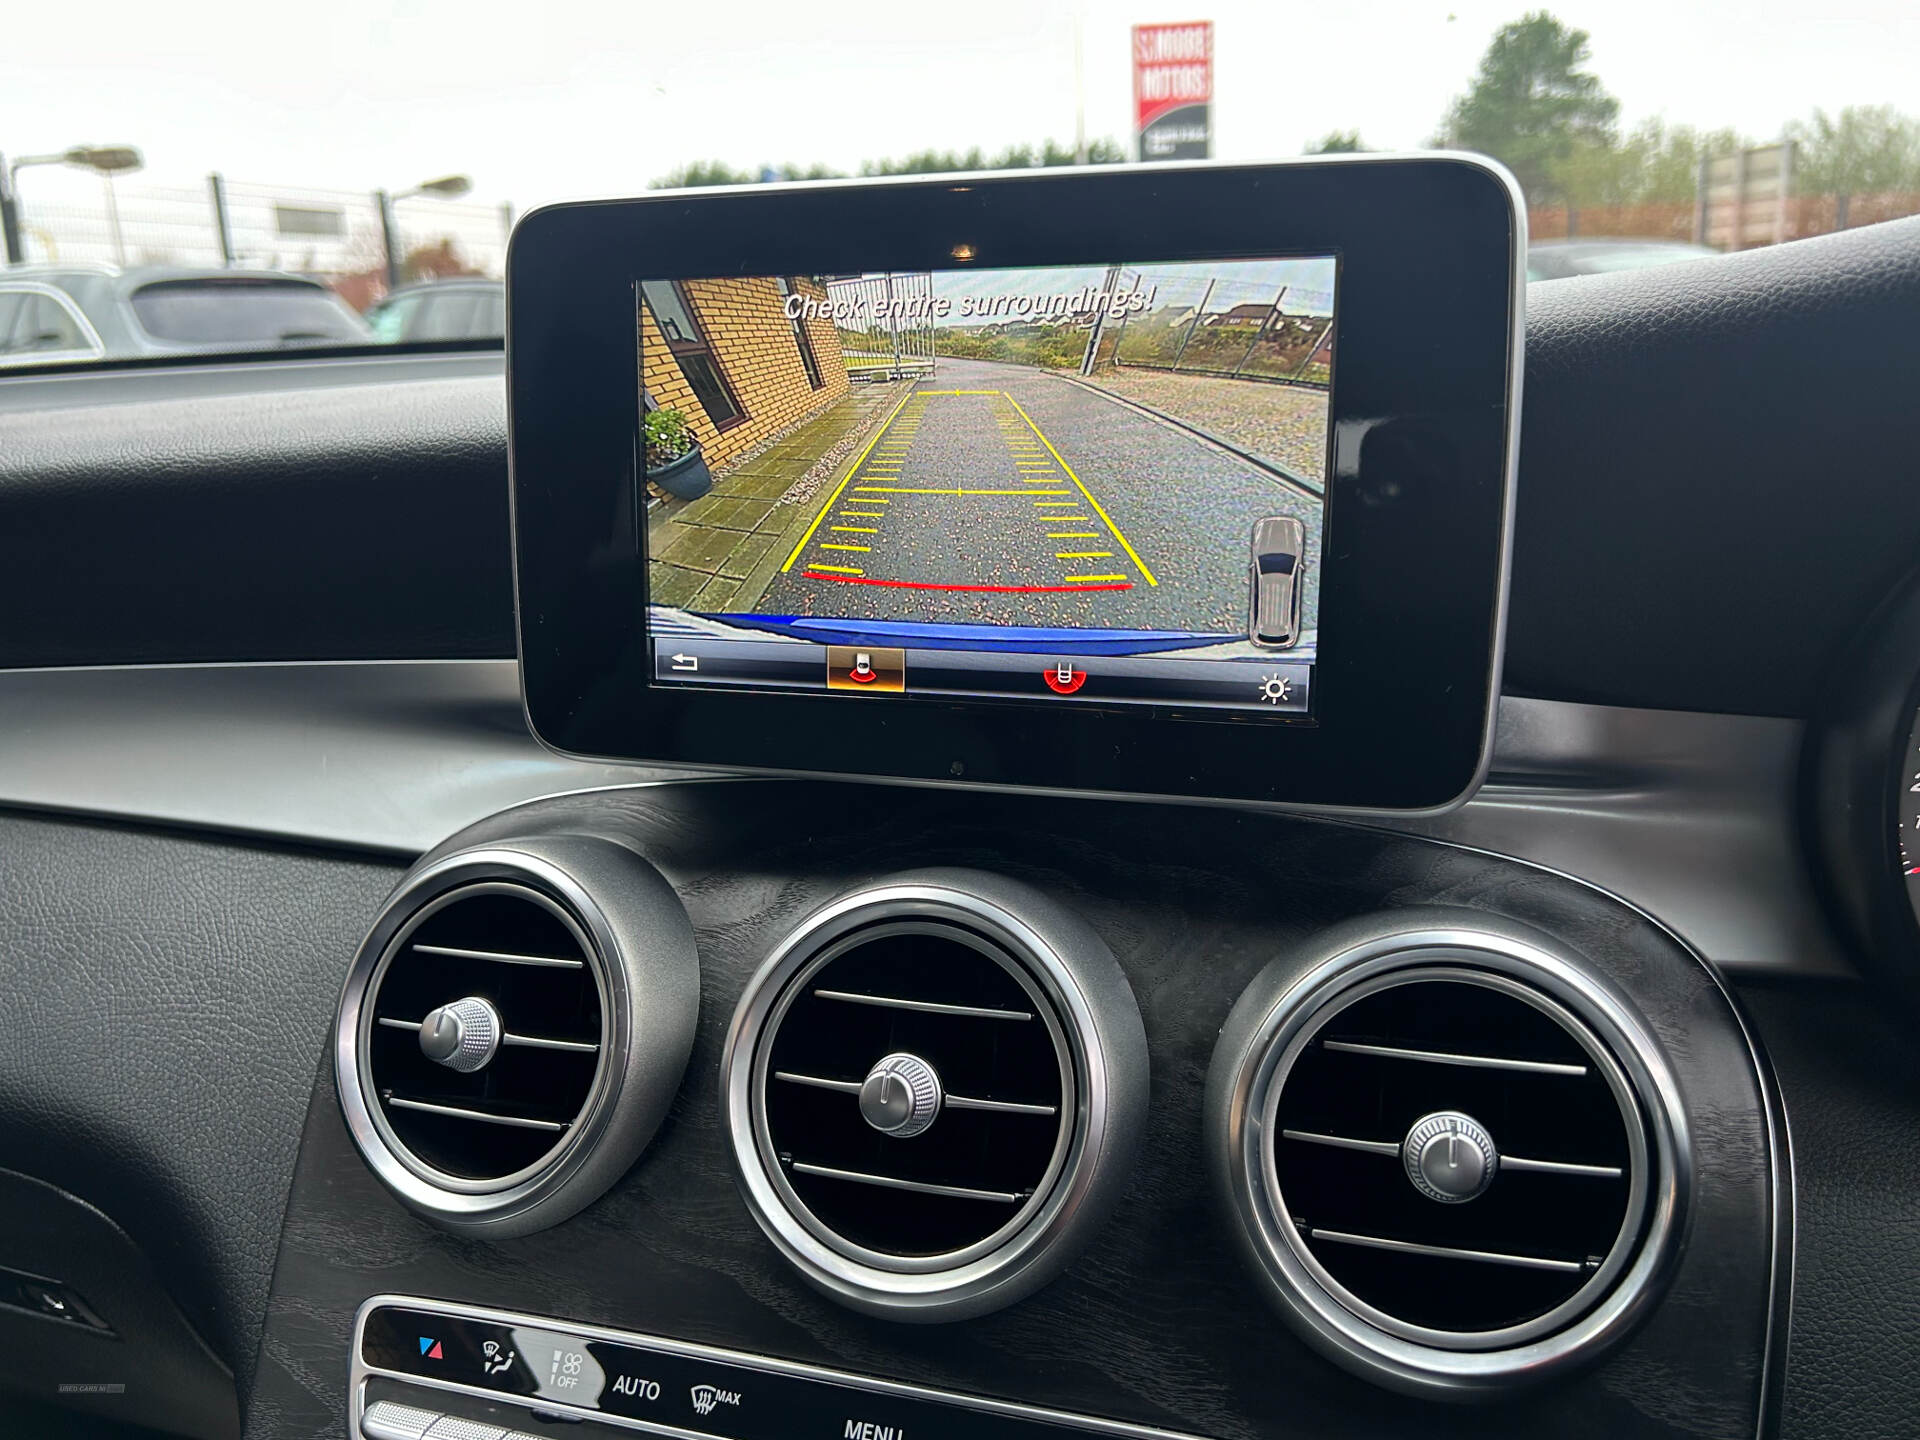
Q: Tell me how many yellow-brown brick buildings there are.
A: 1